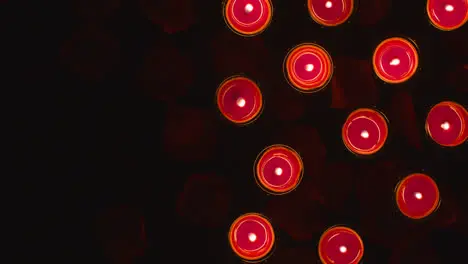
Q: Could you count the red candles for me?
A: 12